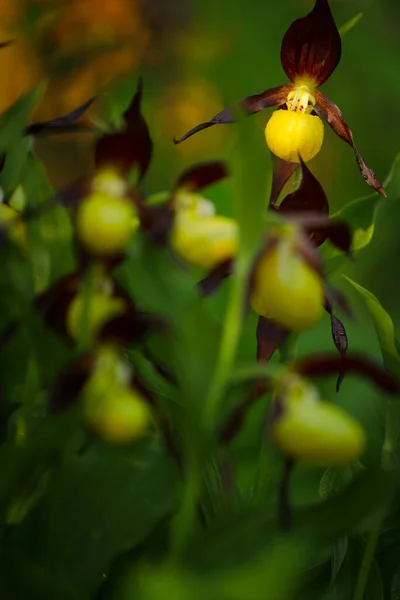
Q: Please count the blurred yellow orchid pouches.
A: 6